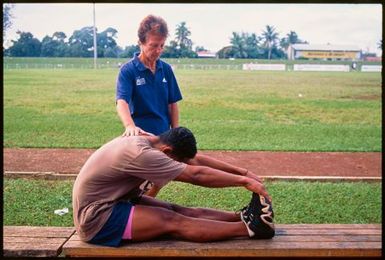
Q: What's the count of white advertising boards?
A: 3